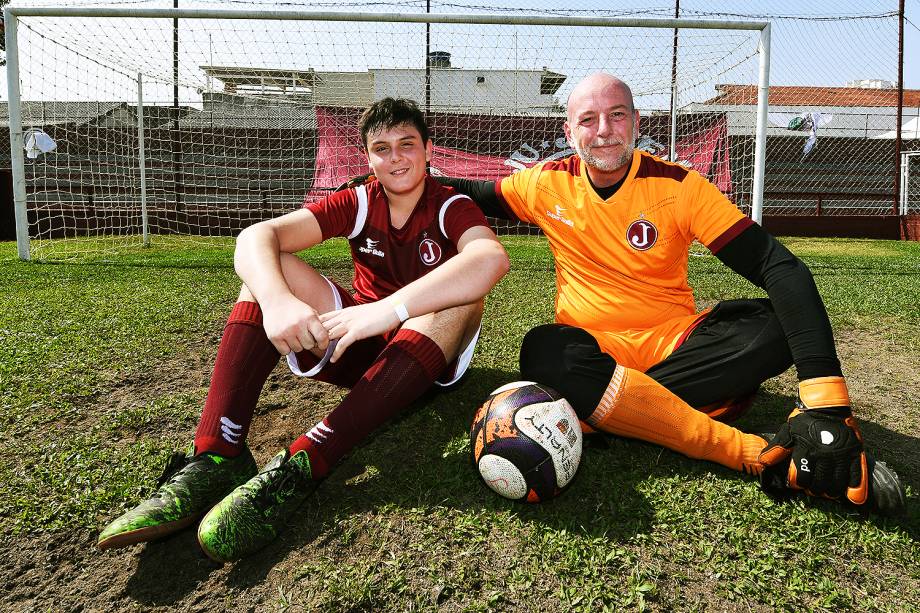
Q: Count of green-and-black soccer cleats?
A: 2